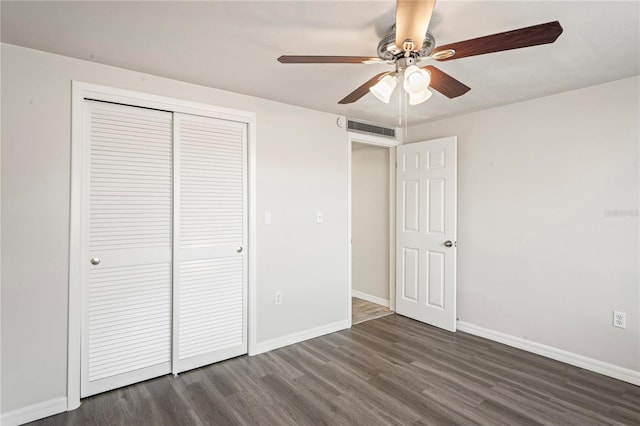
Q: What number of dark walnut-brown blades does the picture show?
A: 4